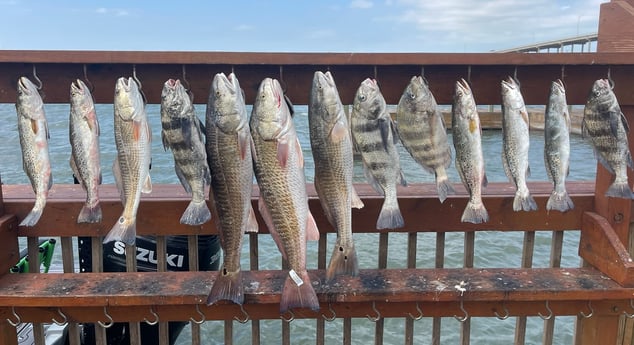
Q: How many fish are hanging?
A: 13